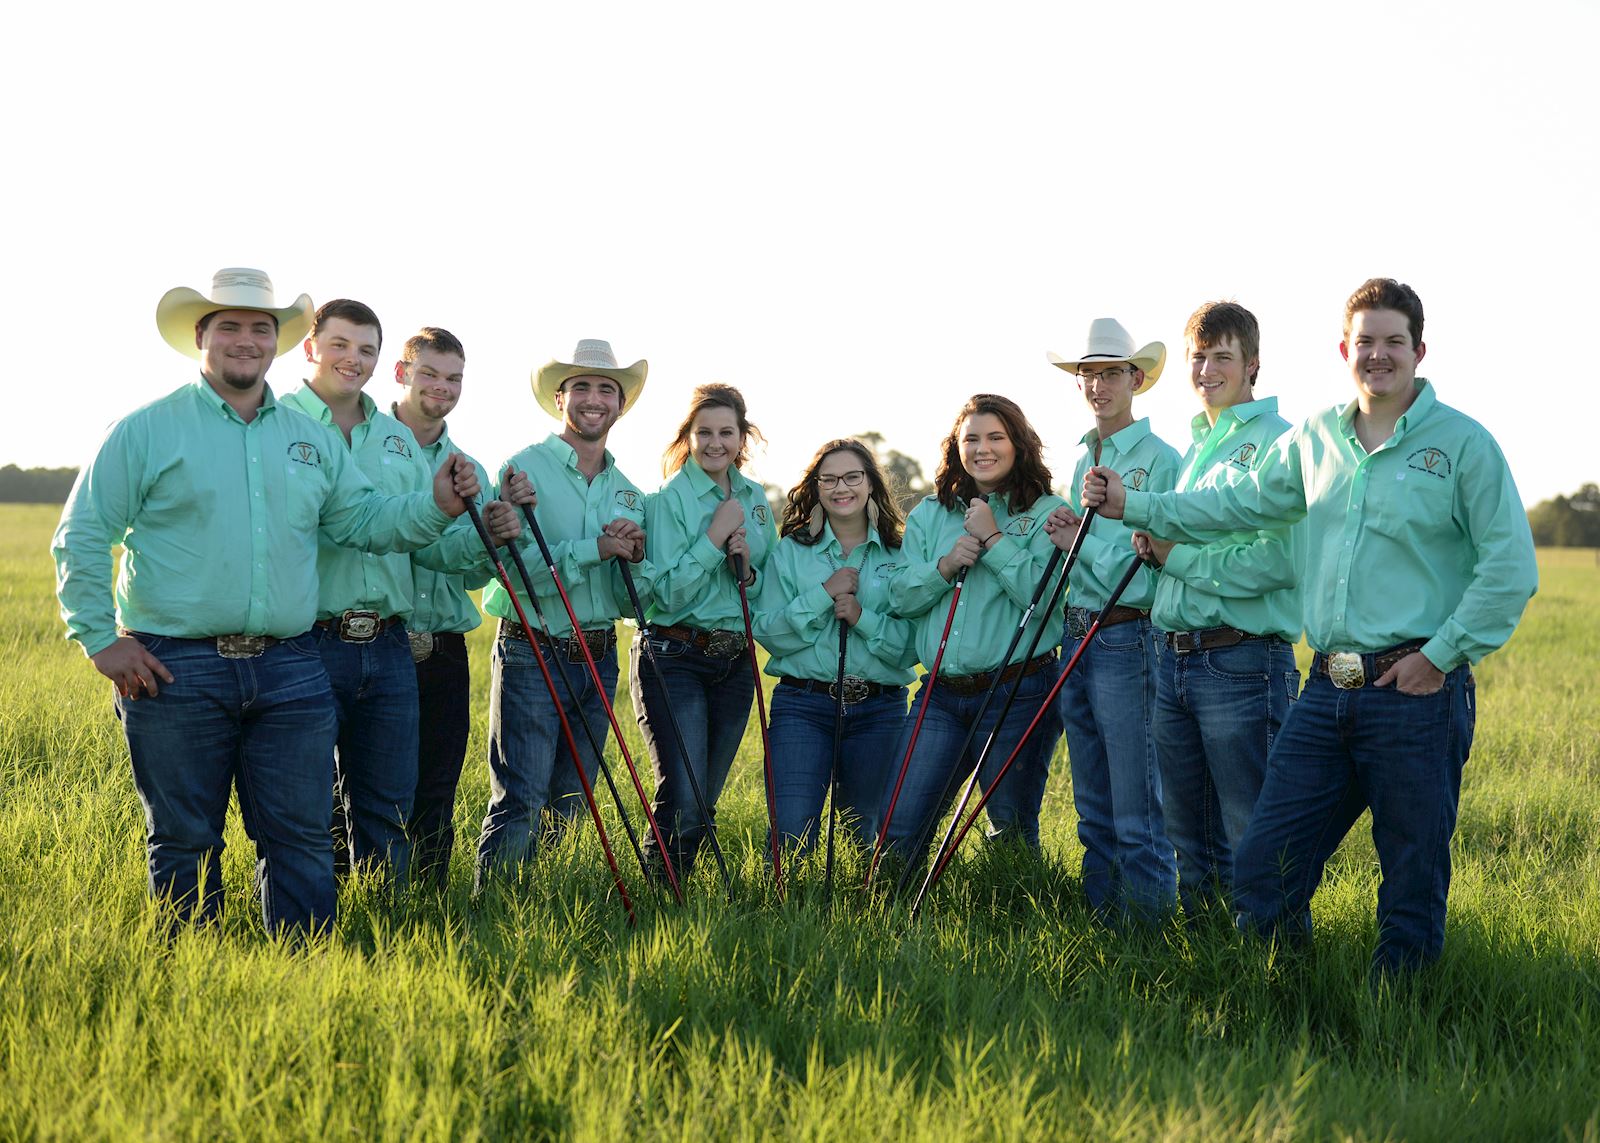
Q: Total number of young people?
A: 10